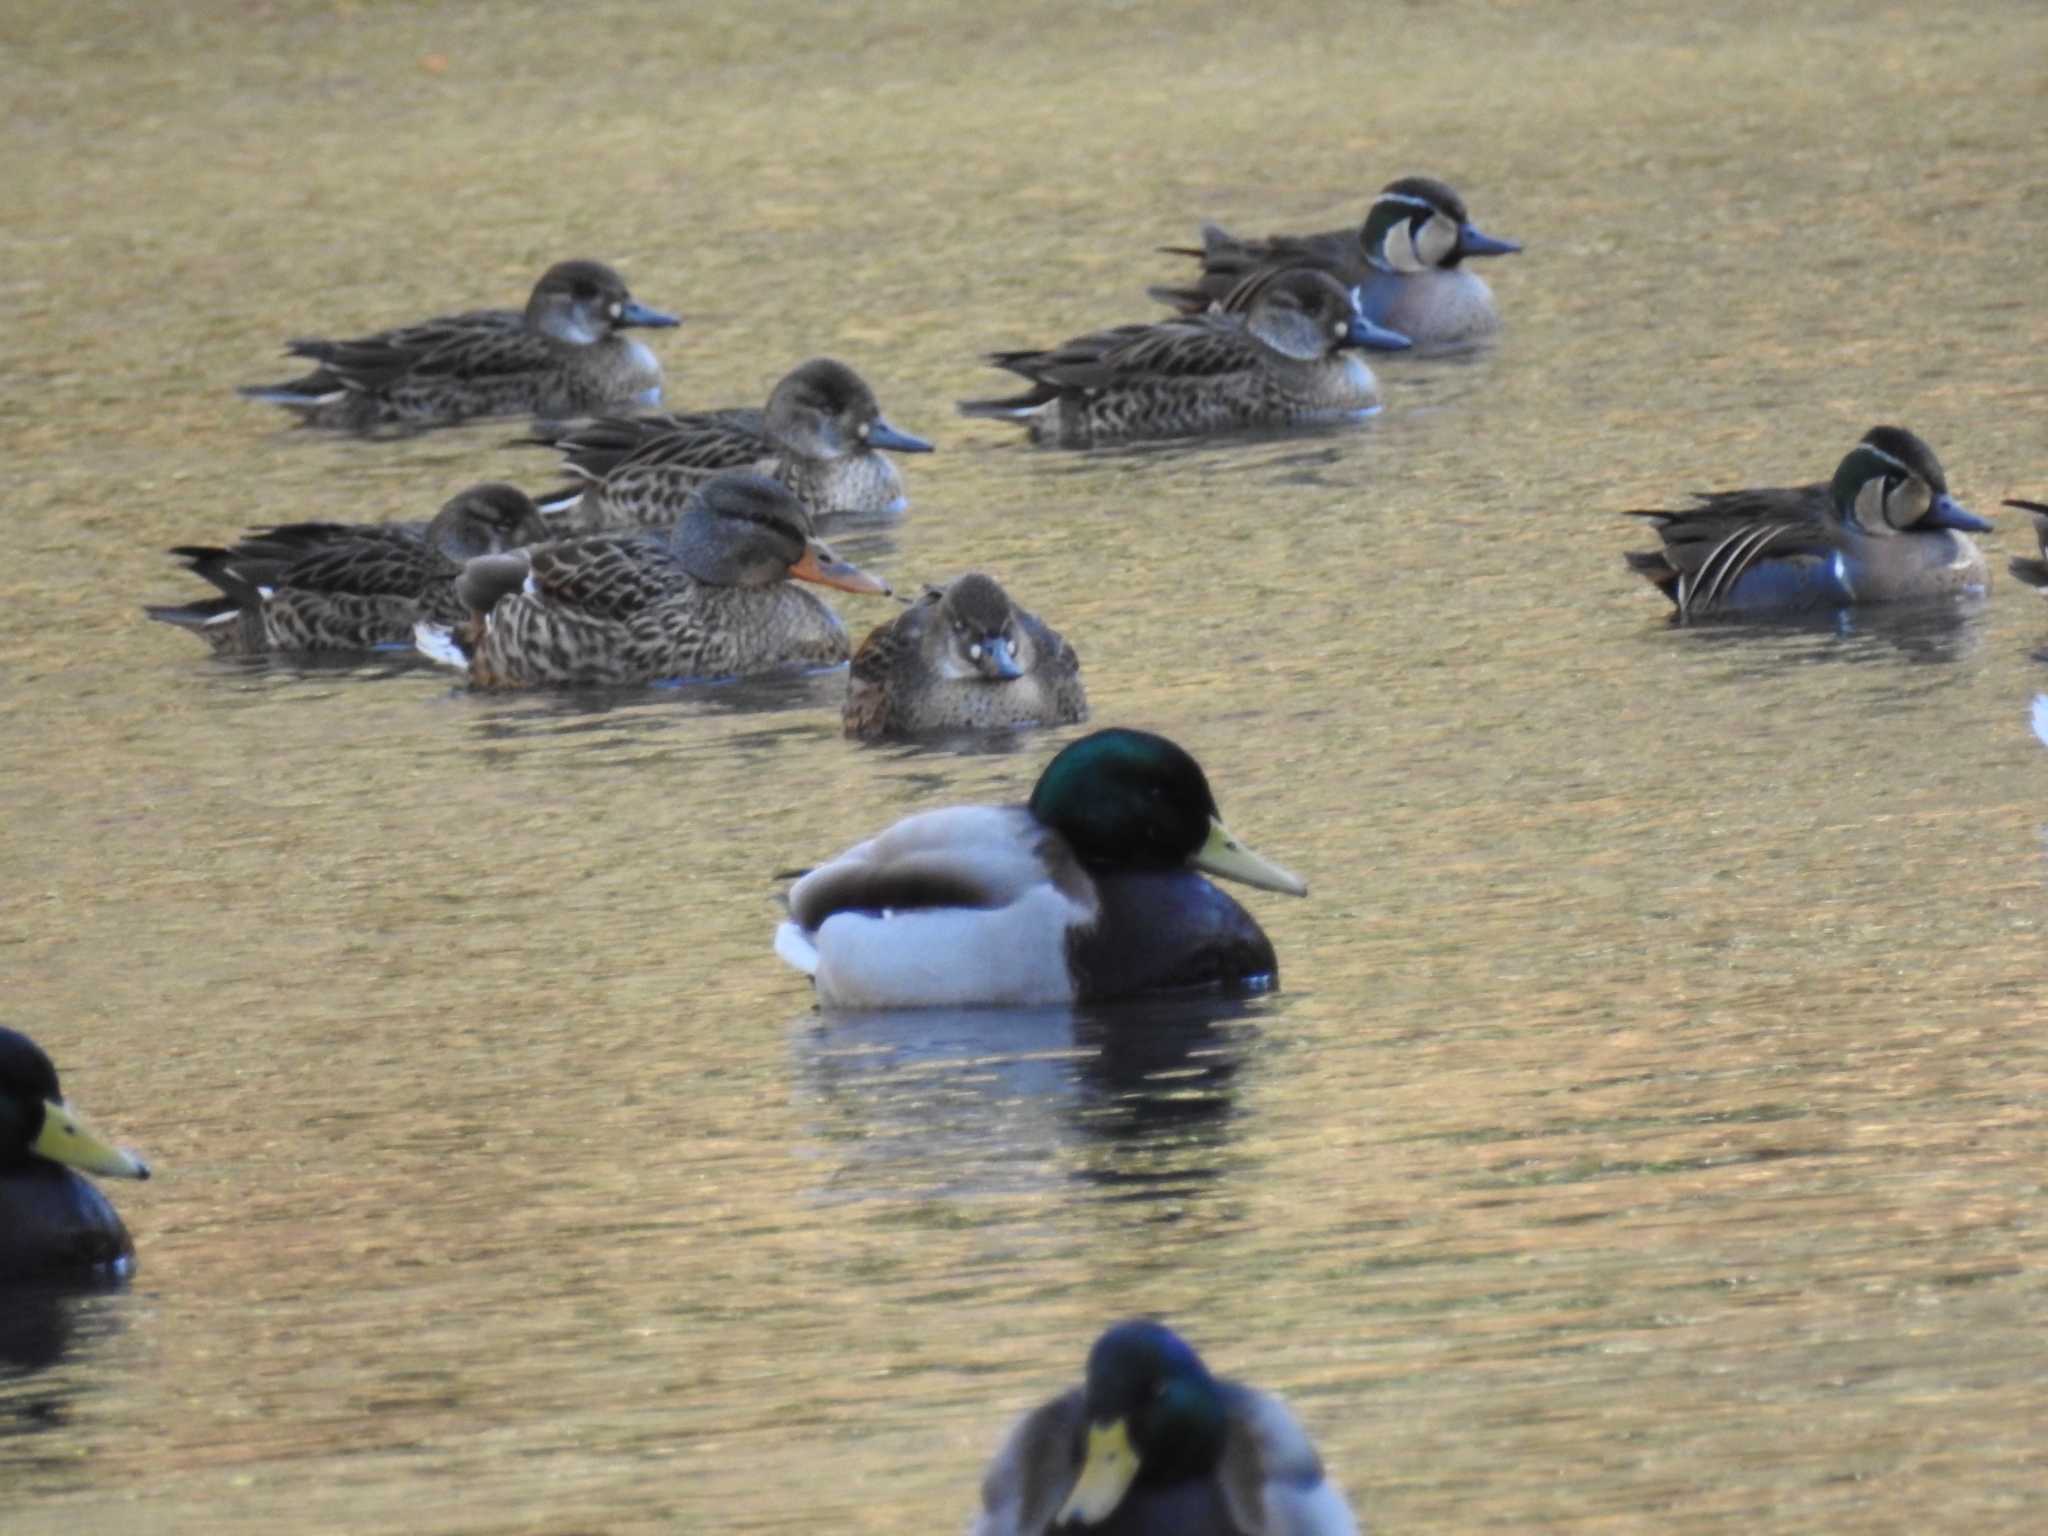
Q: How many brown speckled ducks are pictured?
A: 6